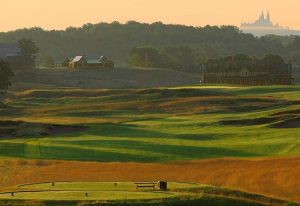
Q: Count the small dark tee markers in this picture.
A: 4